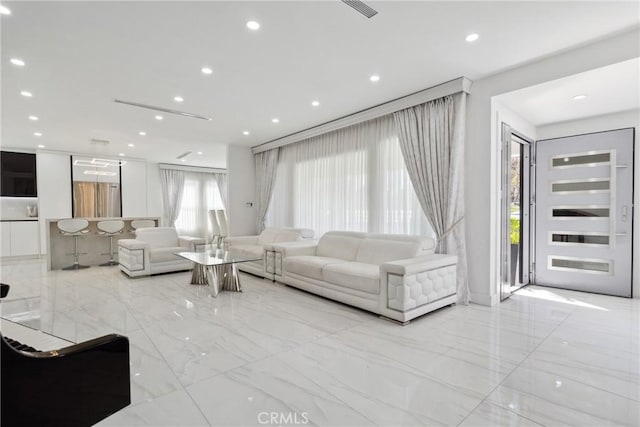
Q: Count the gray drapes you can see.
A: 4